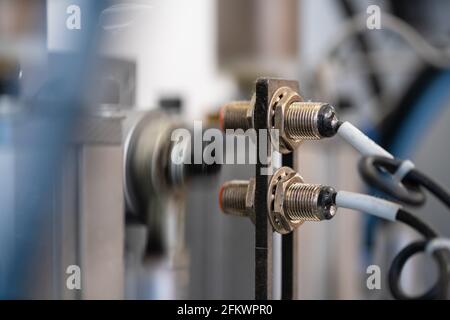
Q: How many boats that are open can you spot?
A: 0